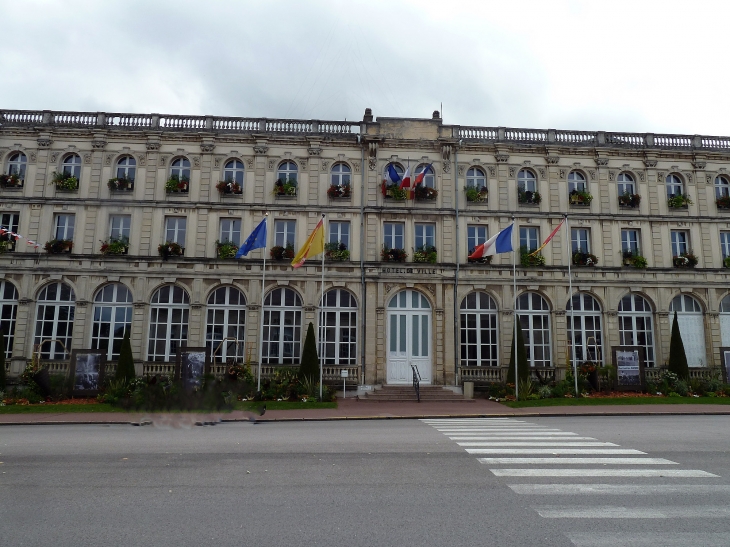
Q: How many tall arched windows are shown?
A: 13